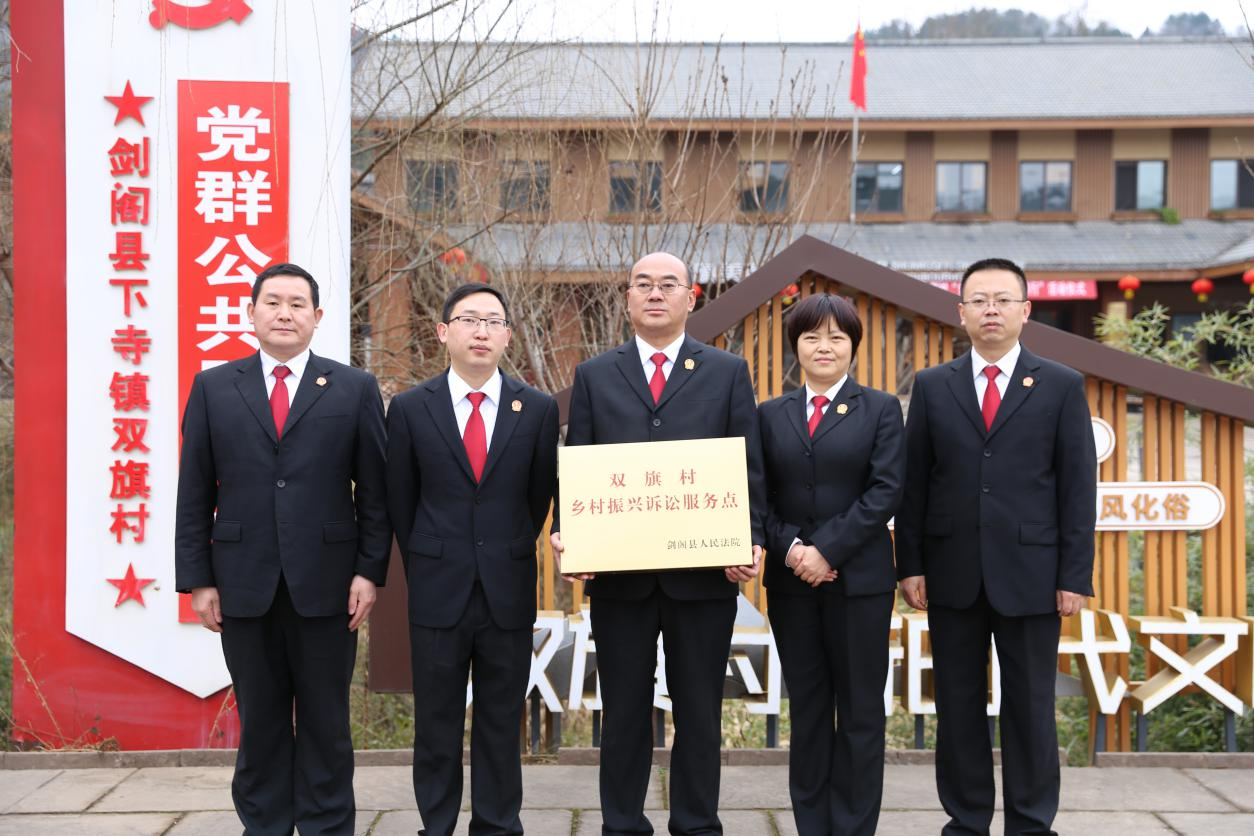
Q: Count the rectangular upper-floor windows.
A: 9